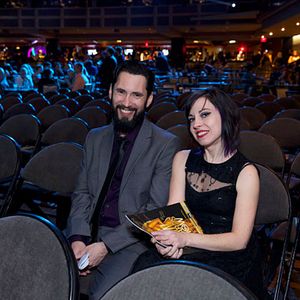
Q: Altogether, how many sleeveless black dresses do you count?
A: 1